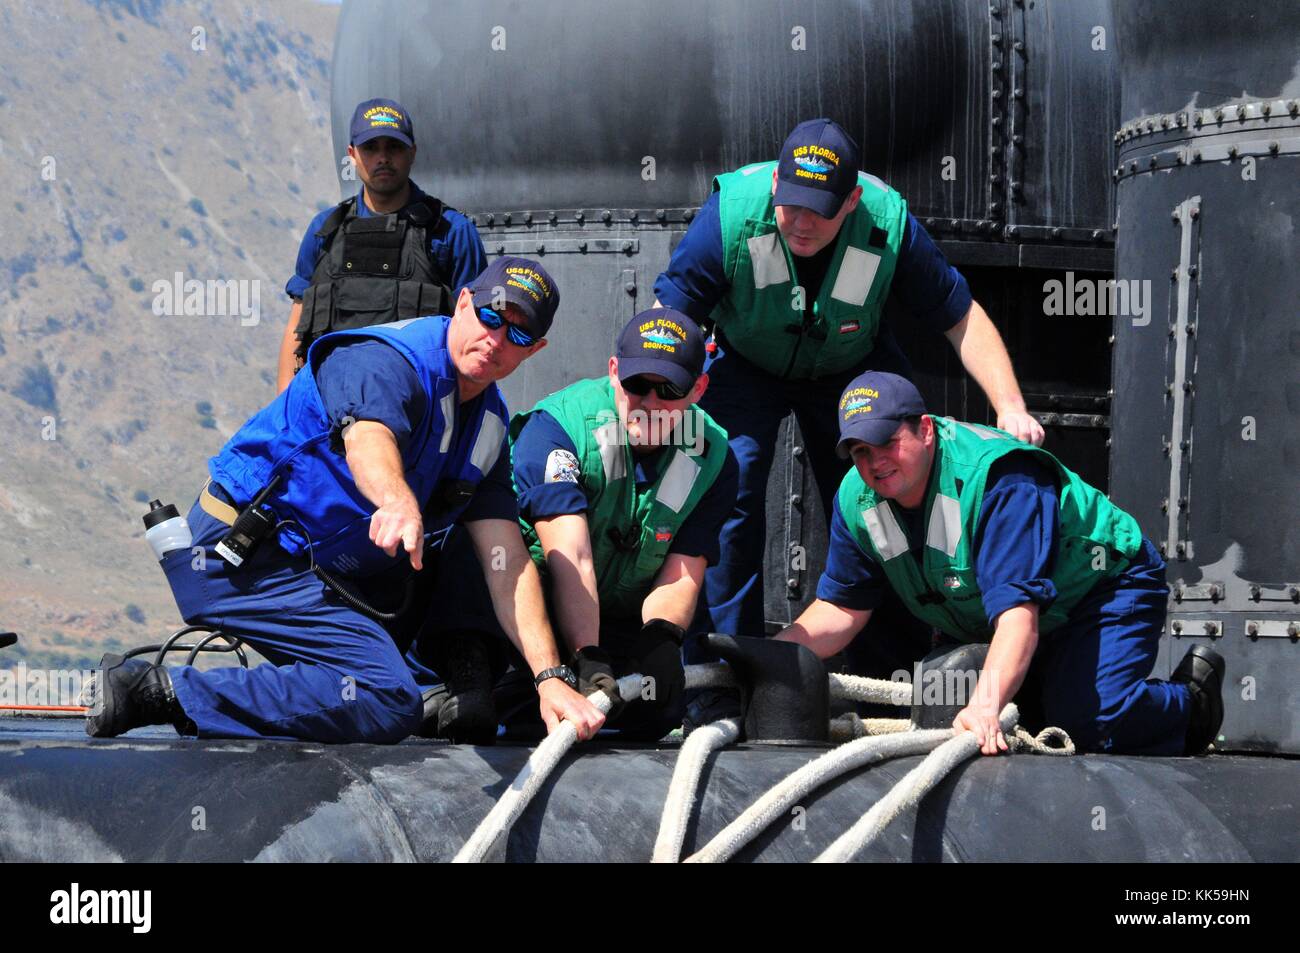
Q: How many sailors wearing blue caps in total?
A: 5